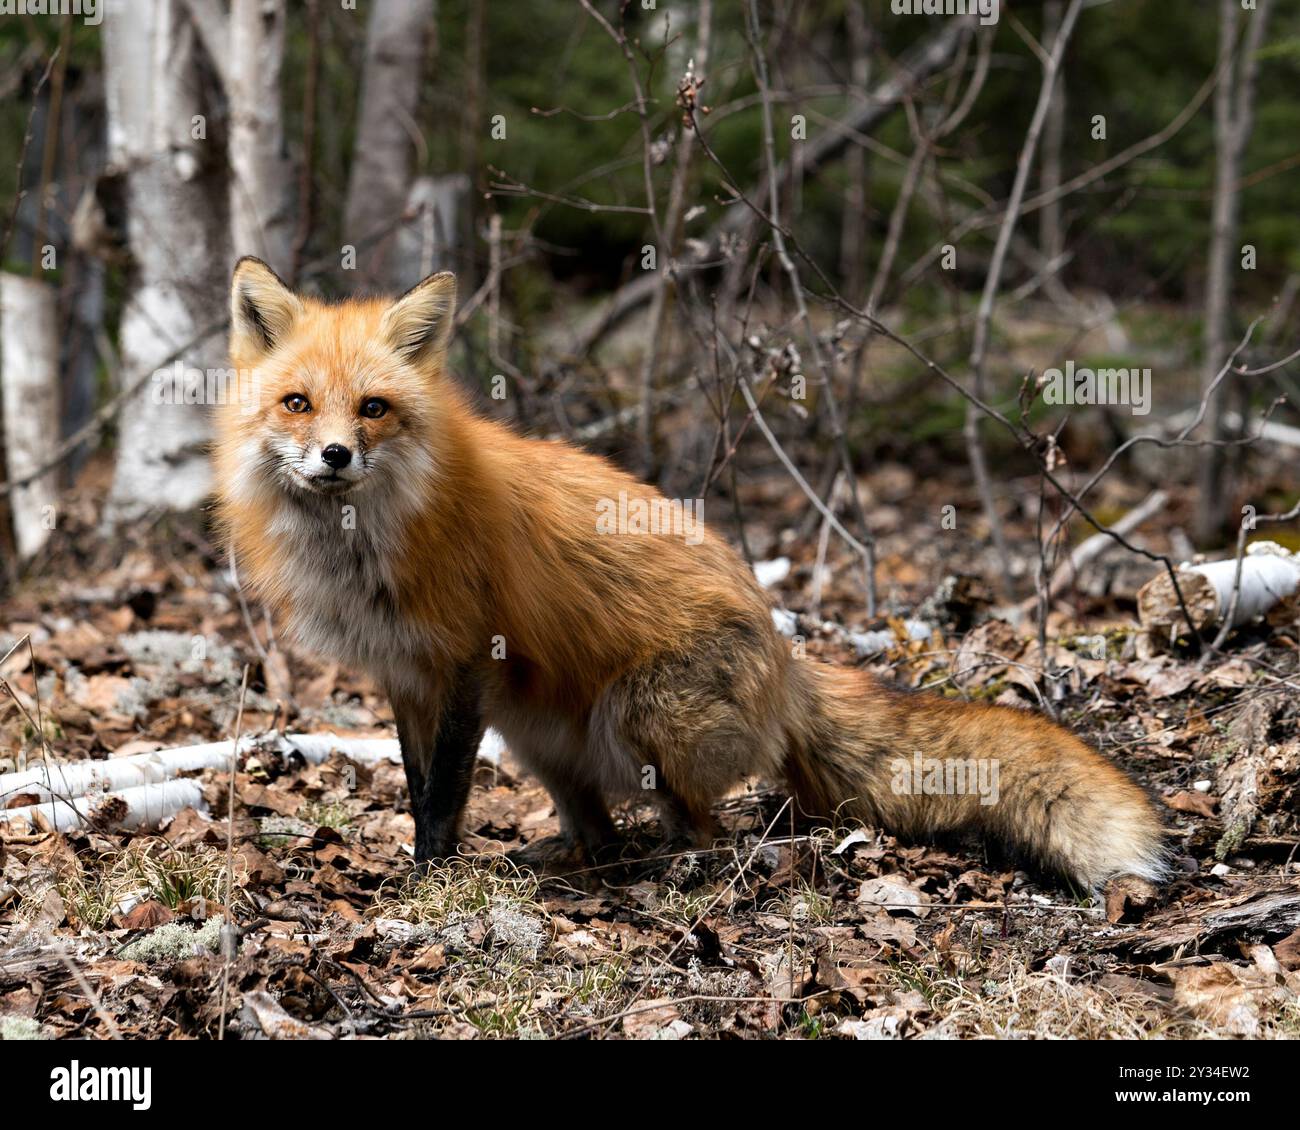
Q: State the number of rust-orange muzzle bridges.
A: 1